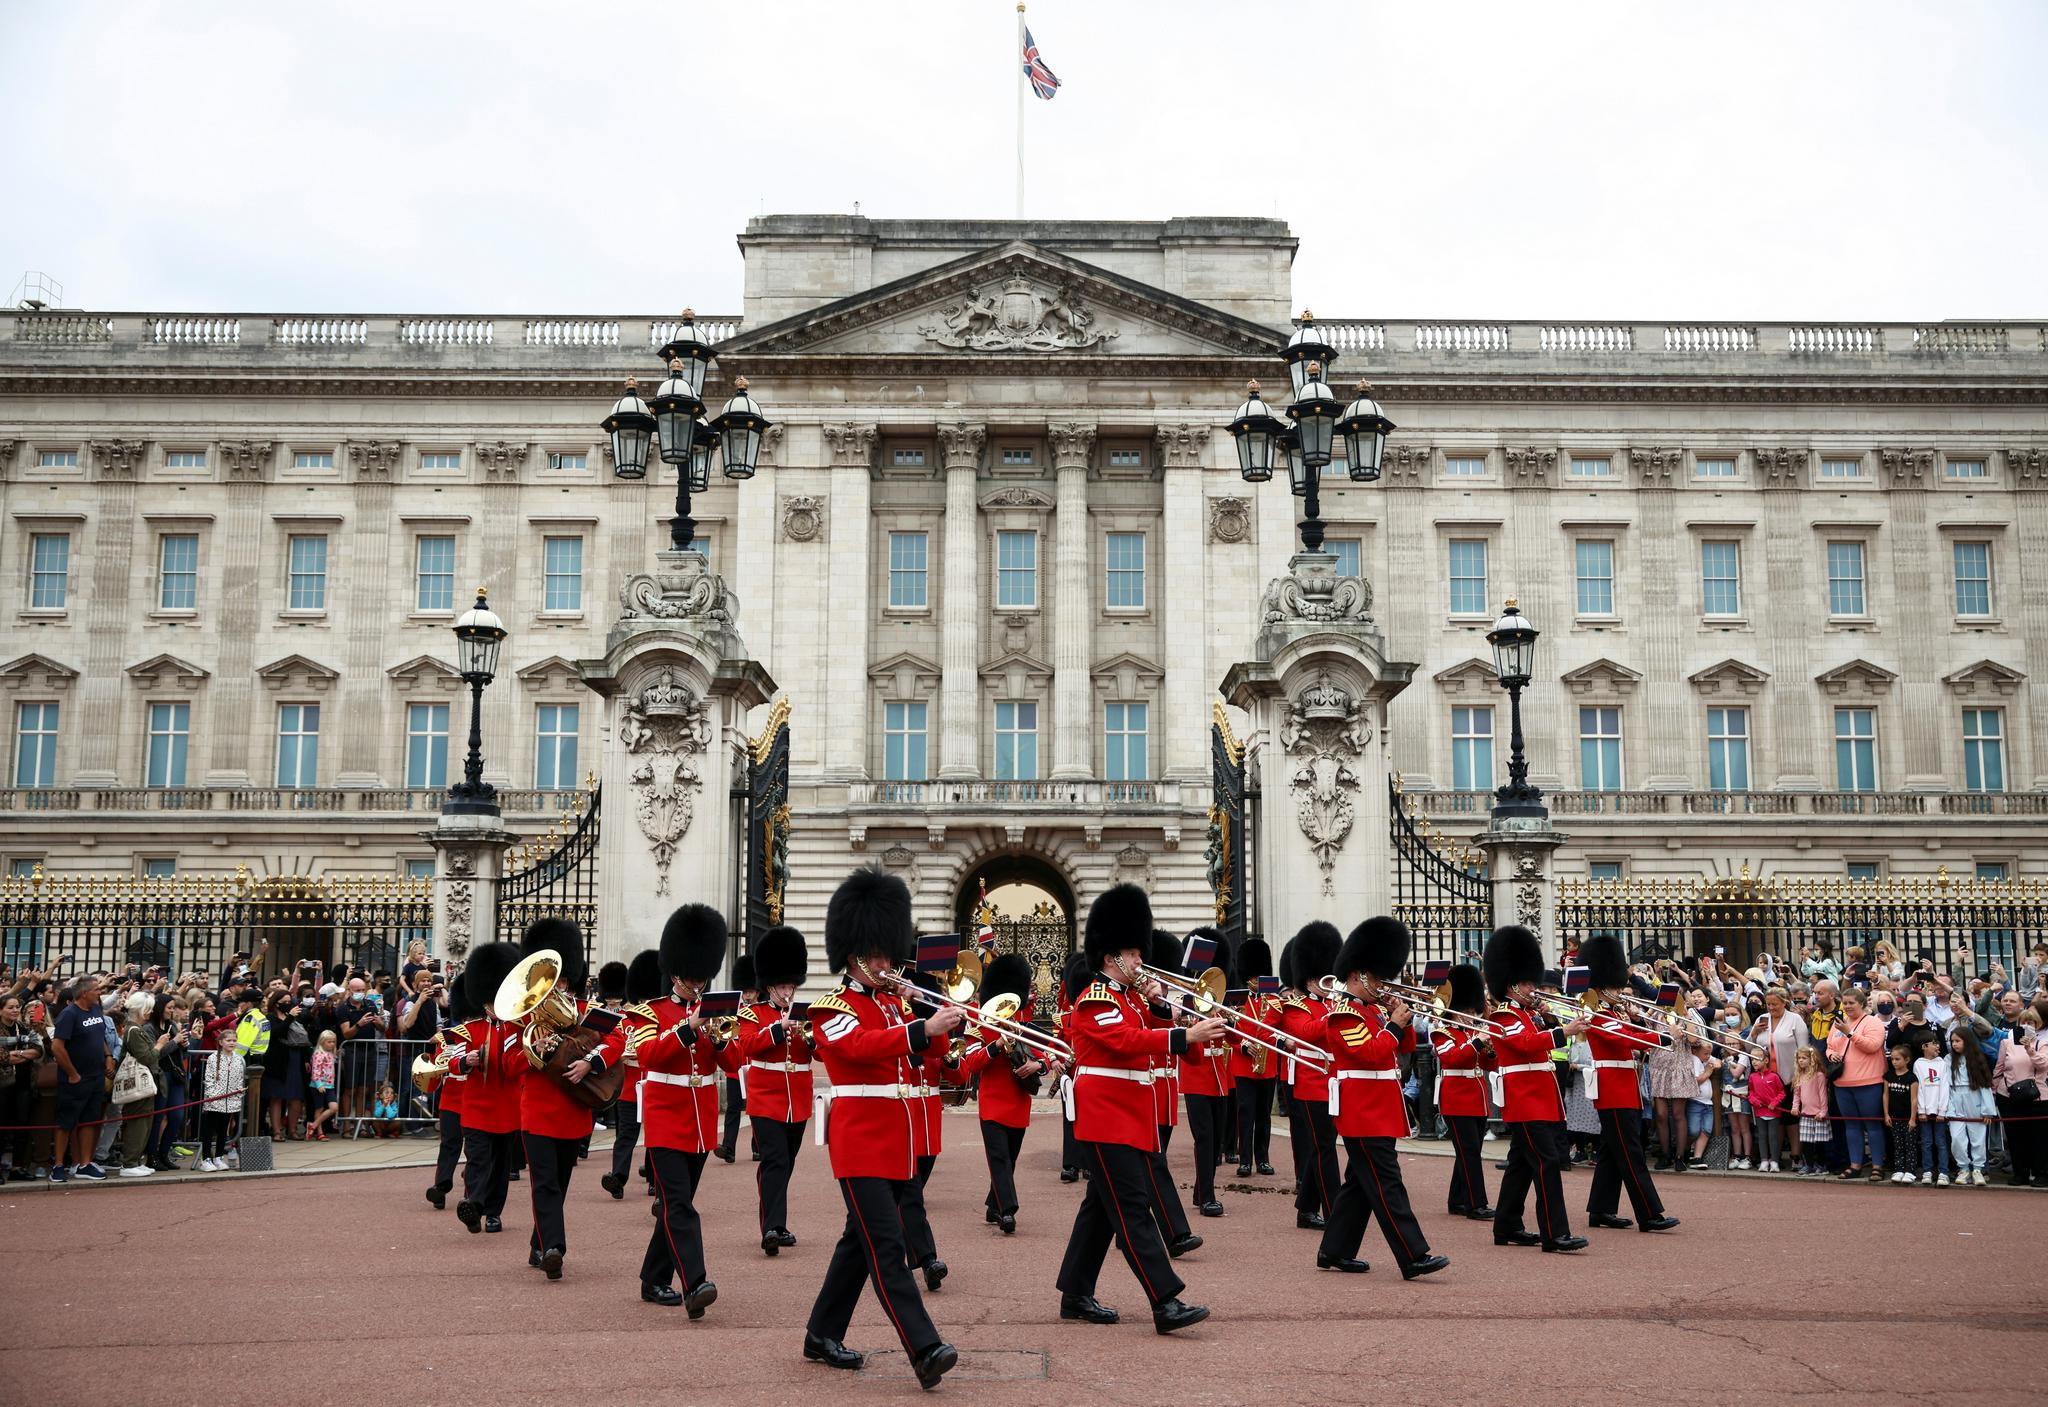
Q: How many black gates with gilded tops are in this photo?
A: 2